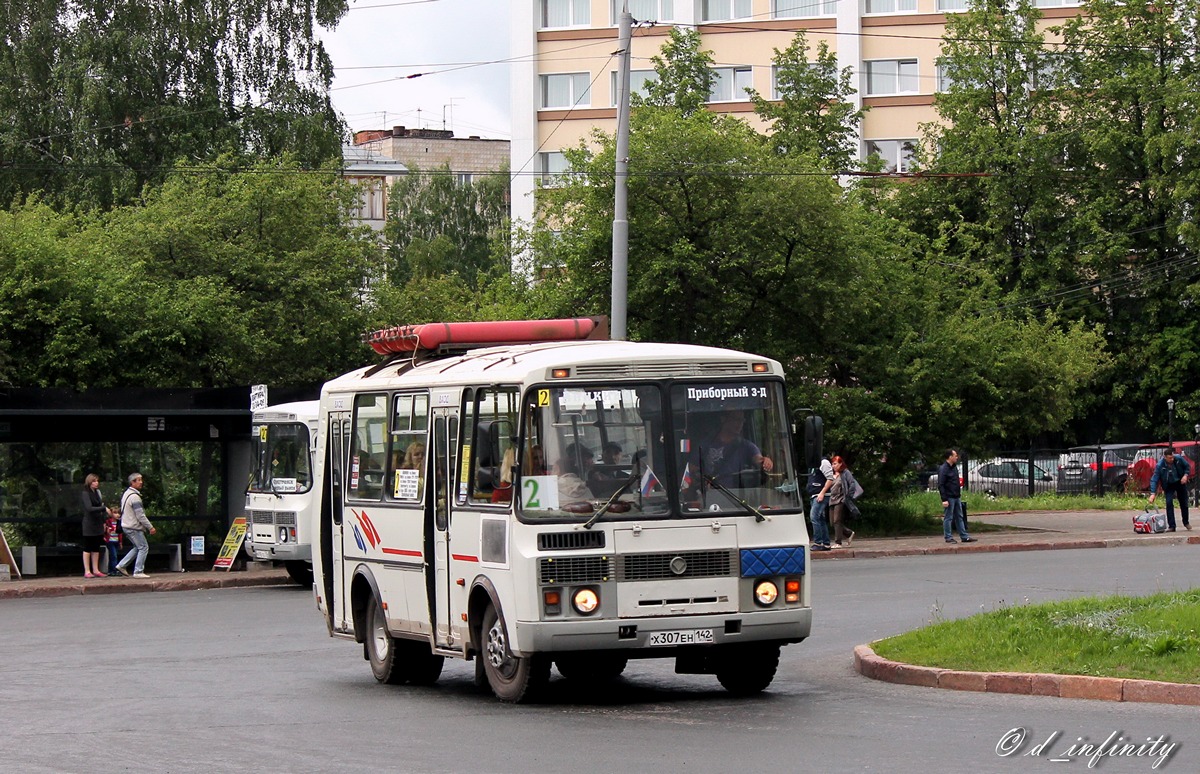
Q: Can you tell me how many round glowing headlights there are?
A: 2